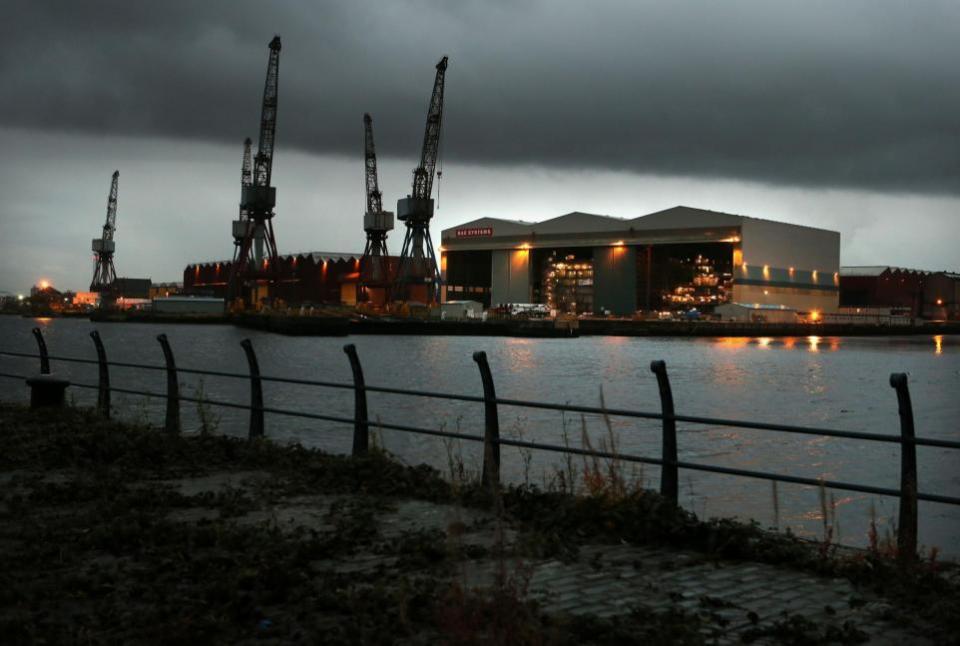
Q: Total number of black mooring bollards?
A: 1